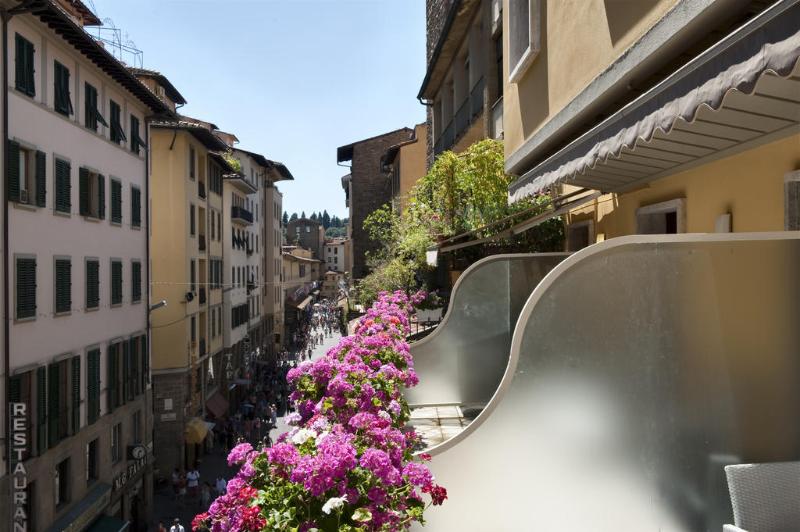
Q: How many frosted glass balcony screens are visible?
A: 2